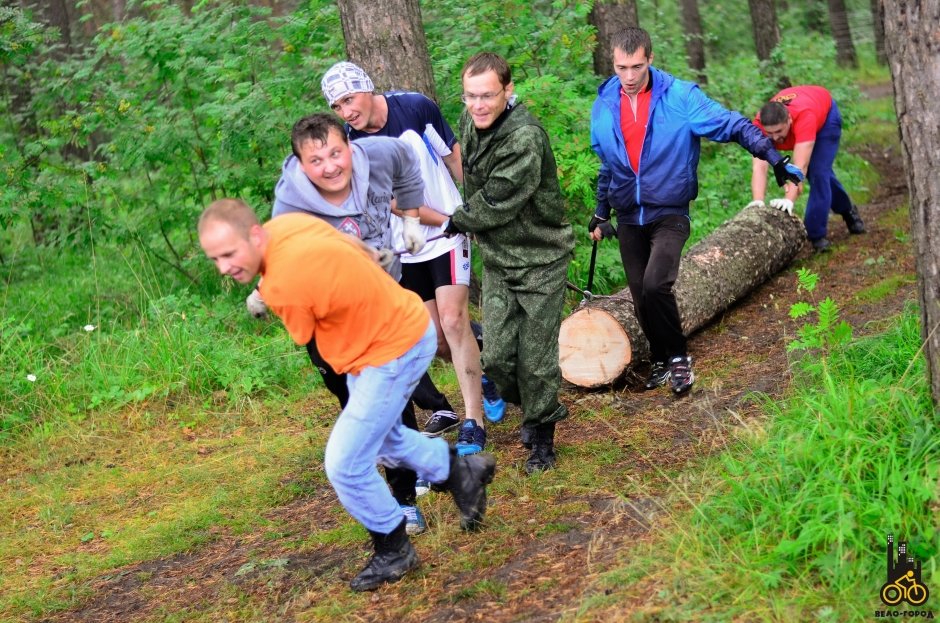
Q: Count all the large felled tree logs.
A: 1